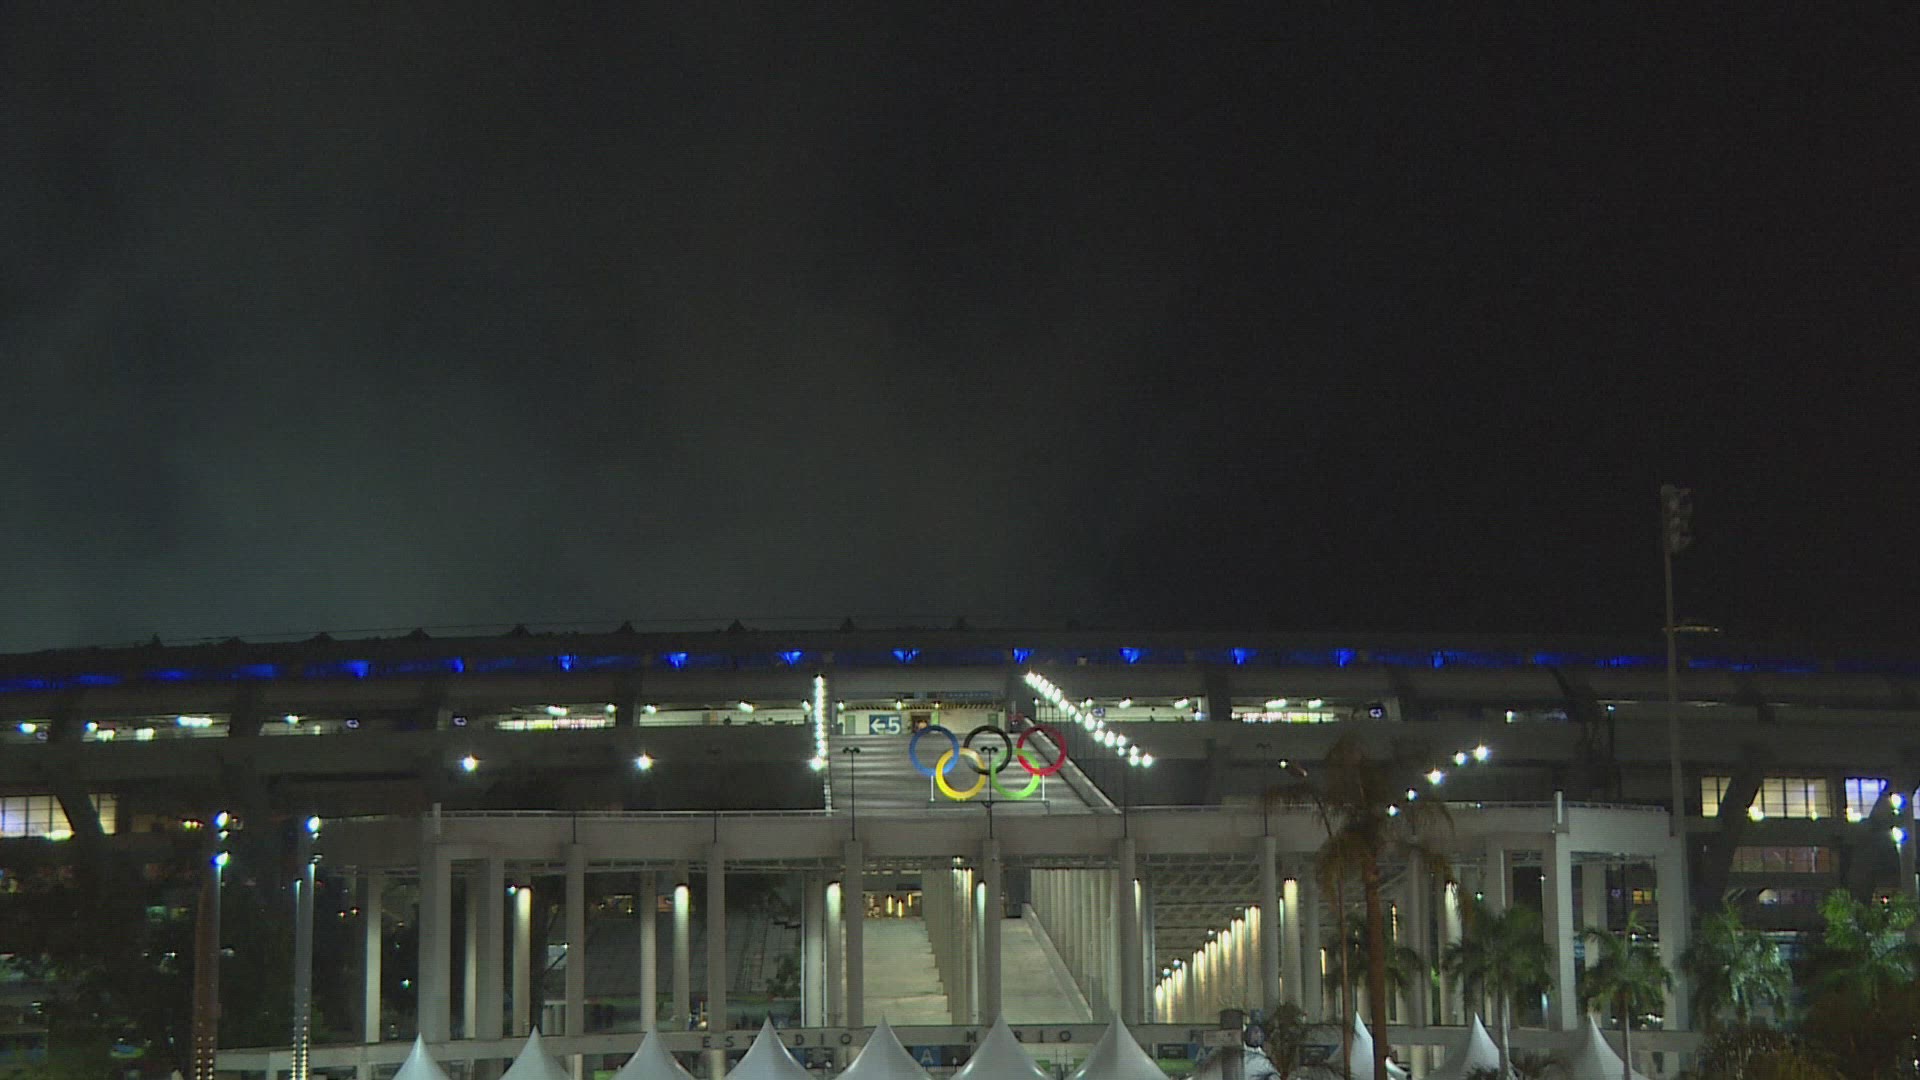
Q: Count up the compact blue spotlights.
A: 11